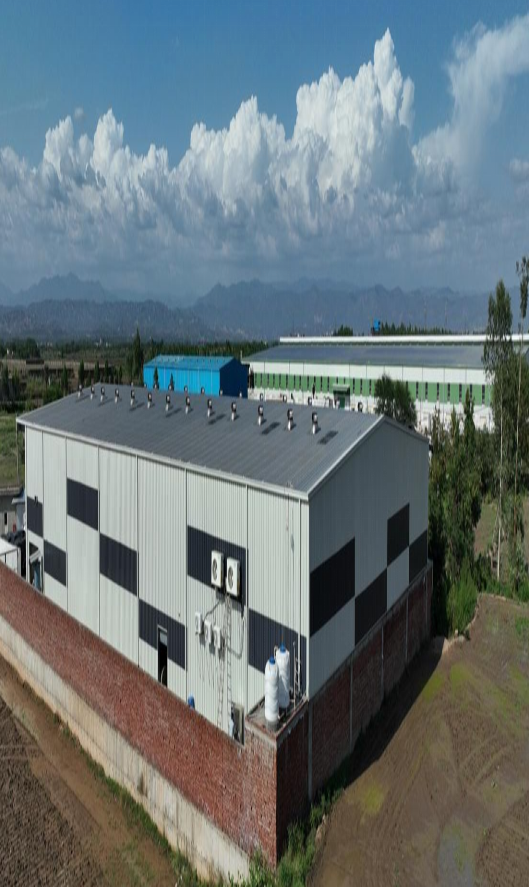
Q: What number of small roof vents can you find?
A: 13